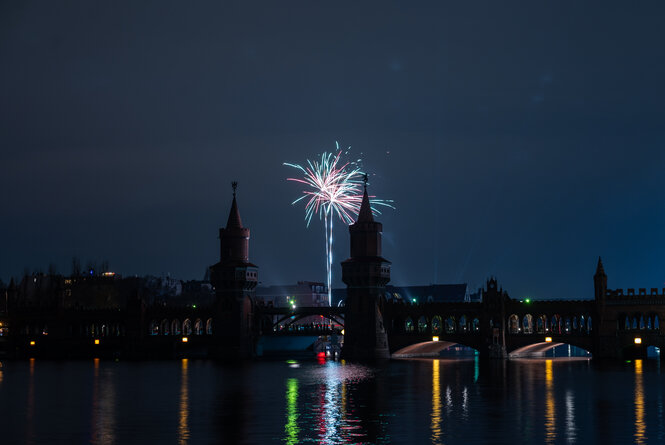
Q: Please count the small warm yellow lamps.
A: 6